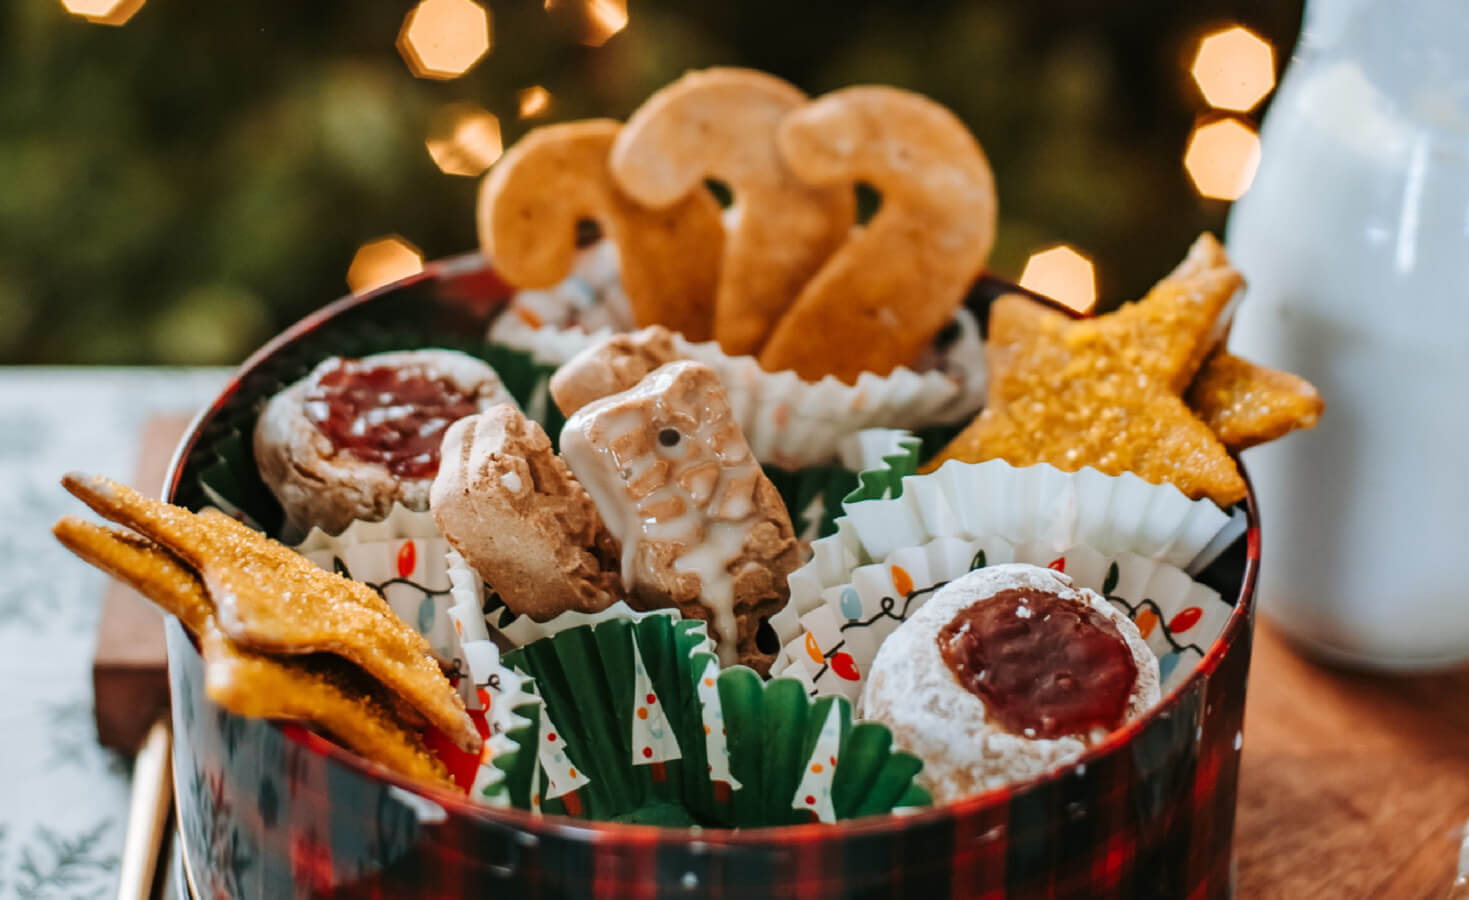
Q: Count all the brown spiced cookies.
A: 3